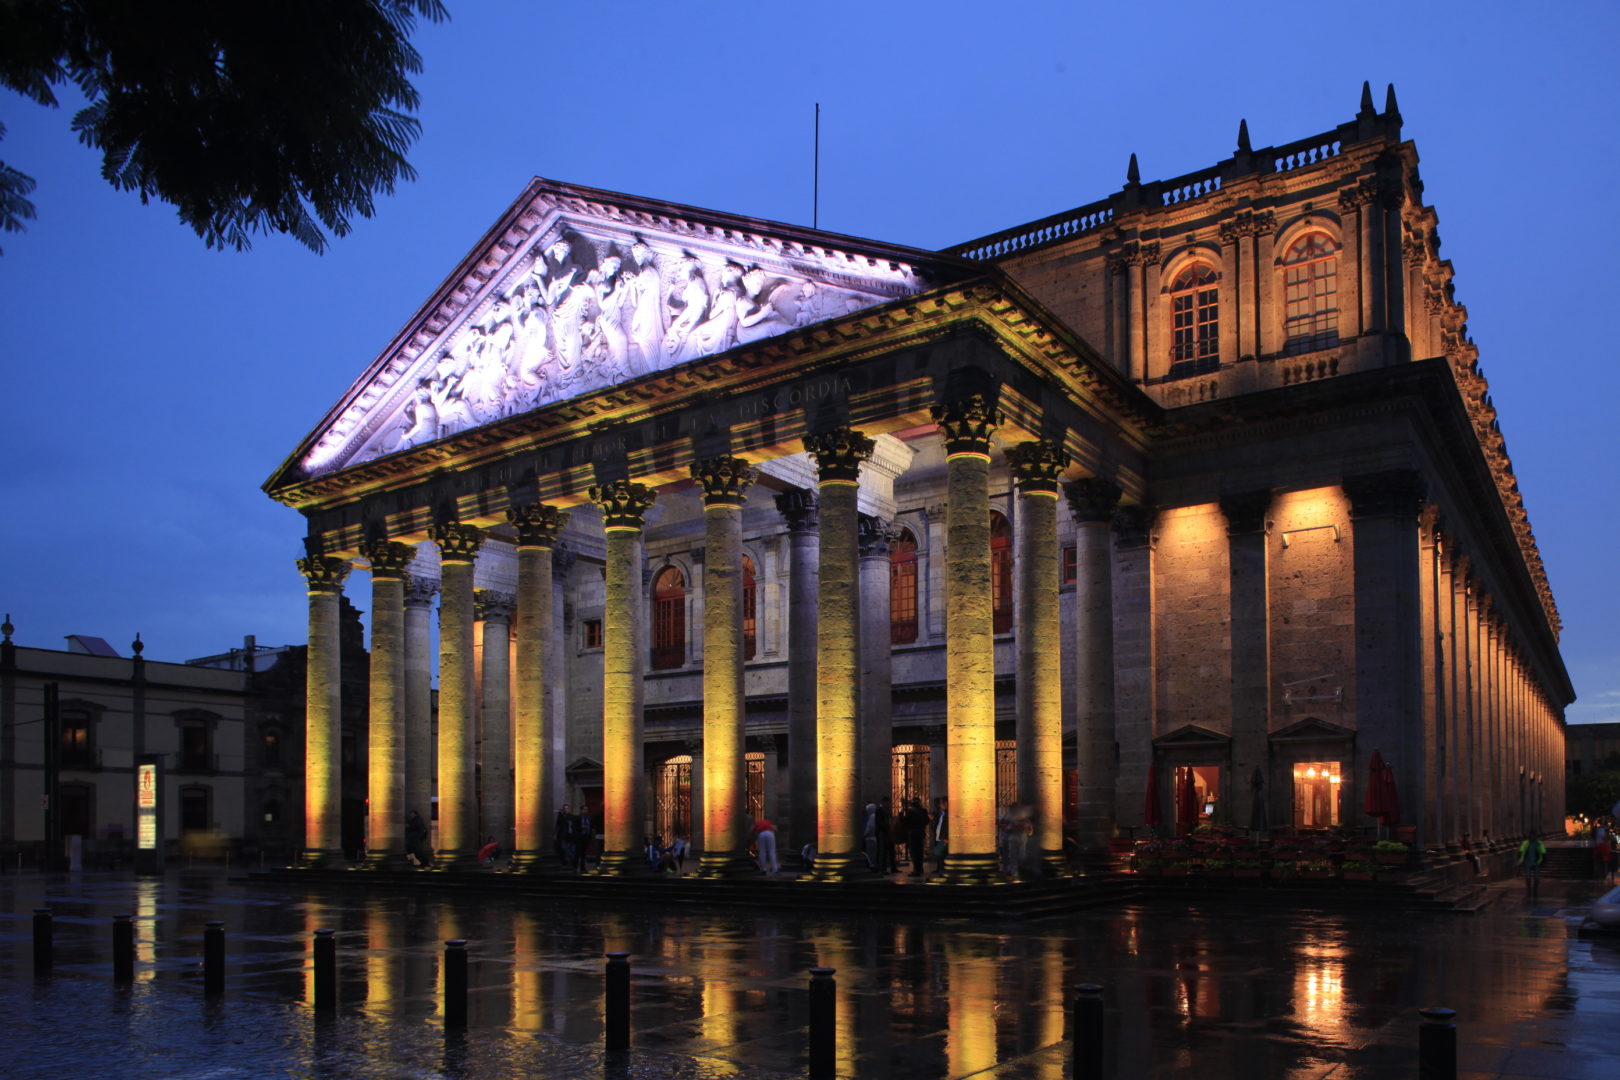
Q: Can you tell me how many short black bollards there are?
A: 9